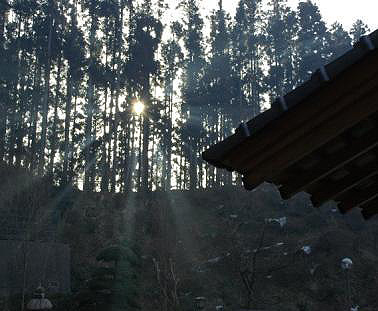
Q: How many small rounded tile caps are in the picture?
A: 4